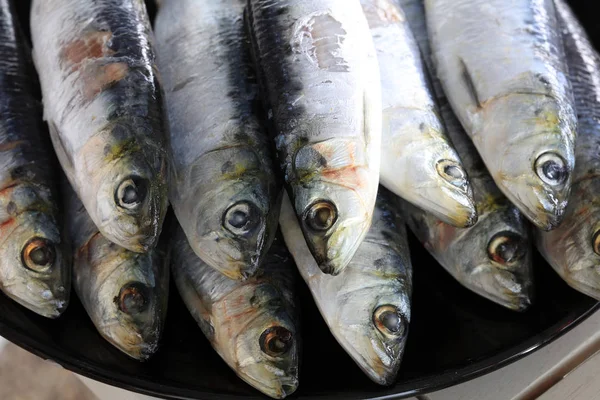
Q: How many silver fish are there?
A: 11